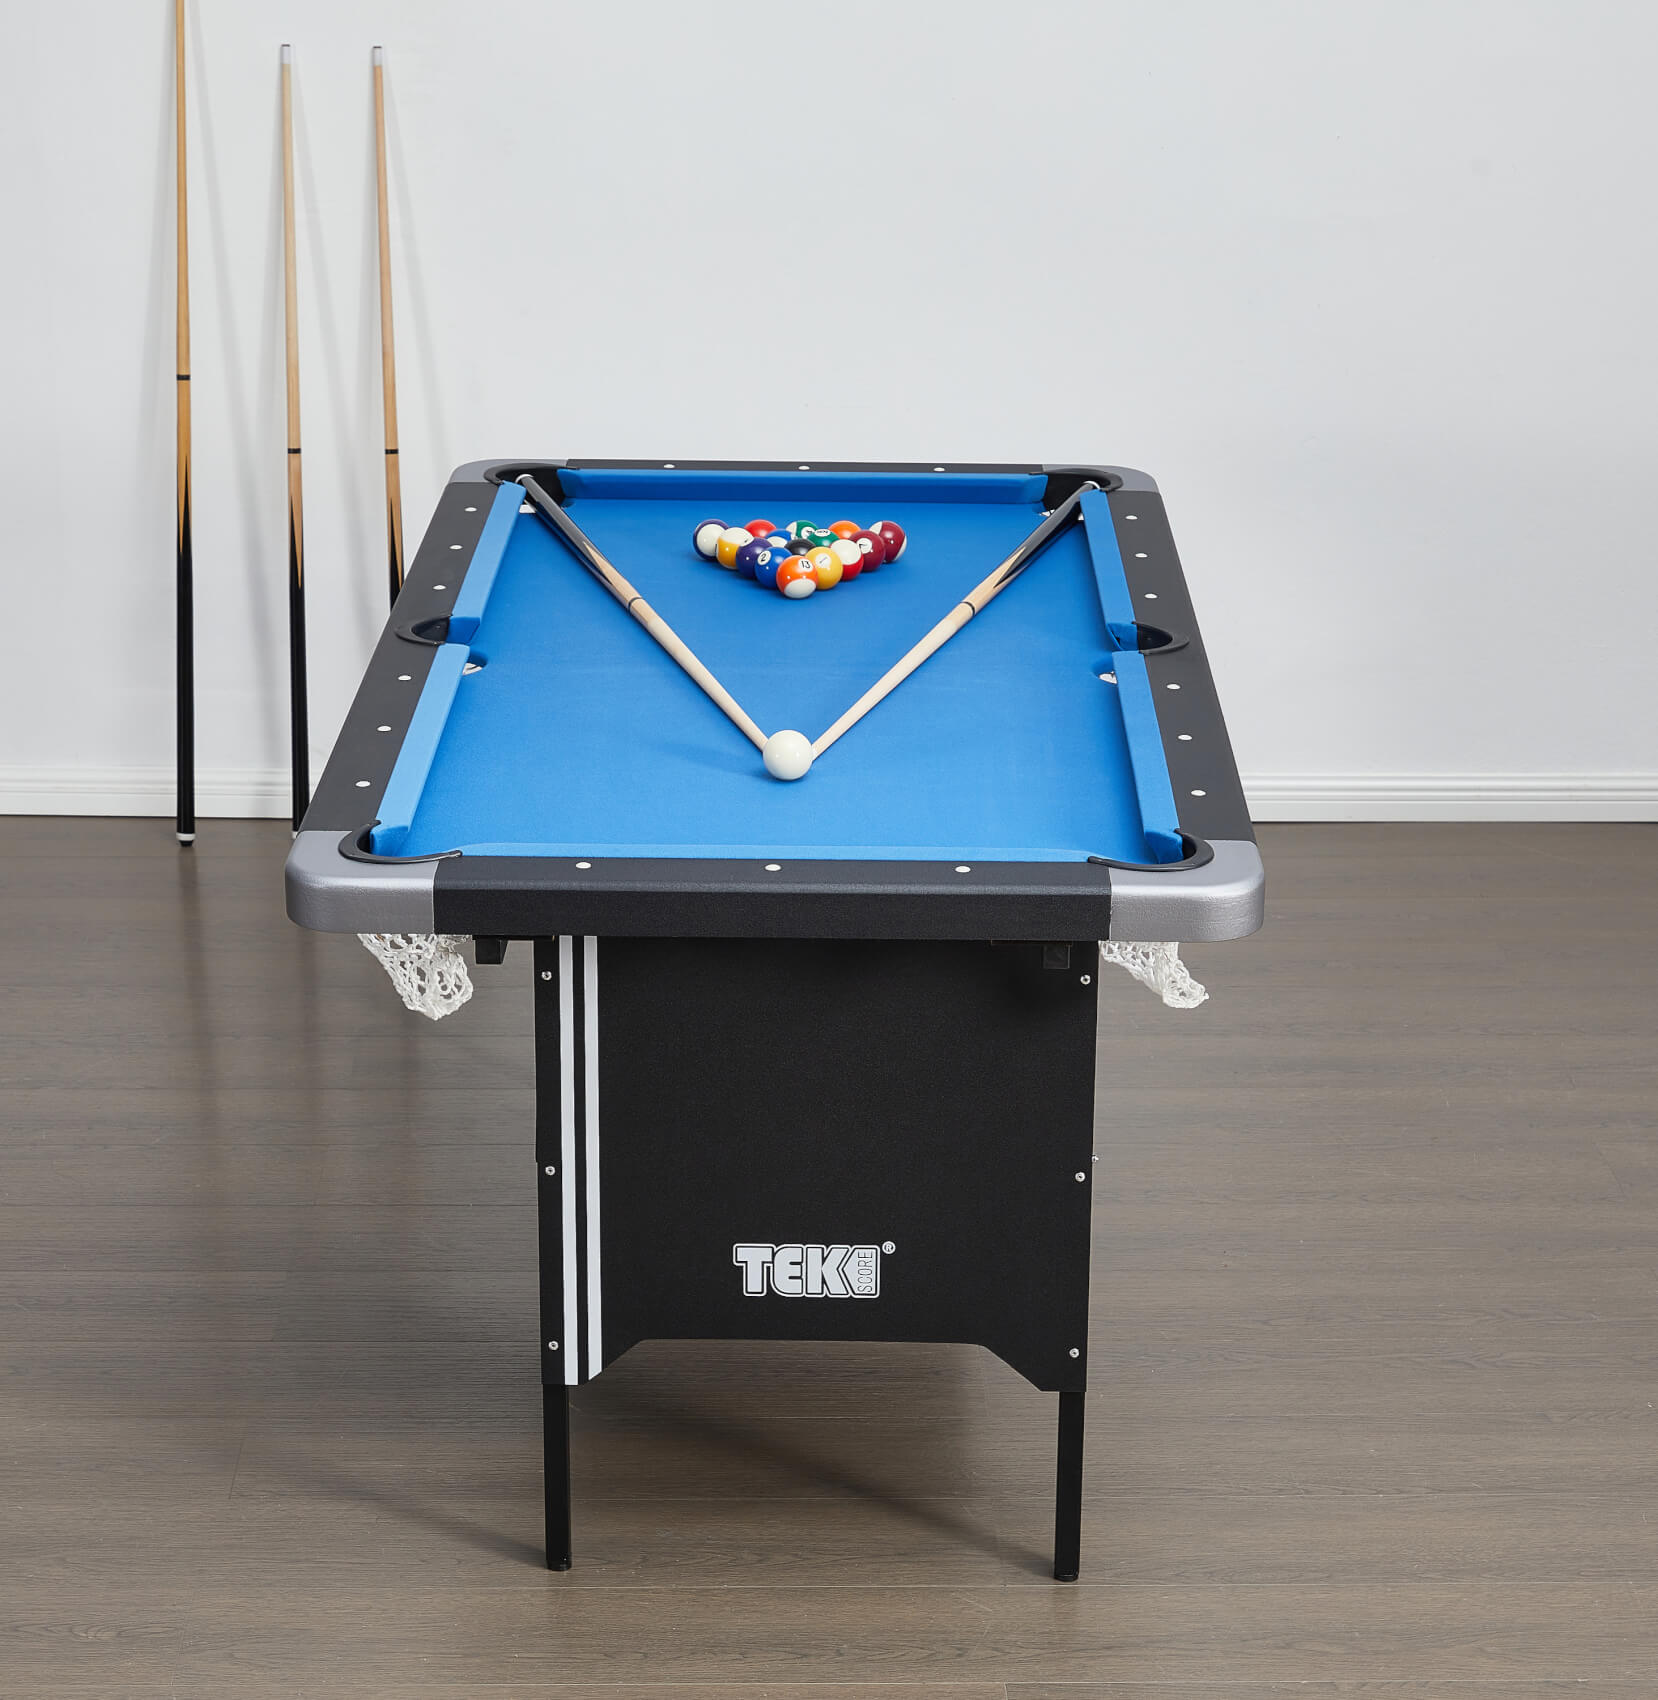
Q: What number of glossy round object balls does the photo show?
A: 15